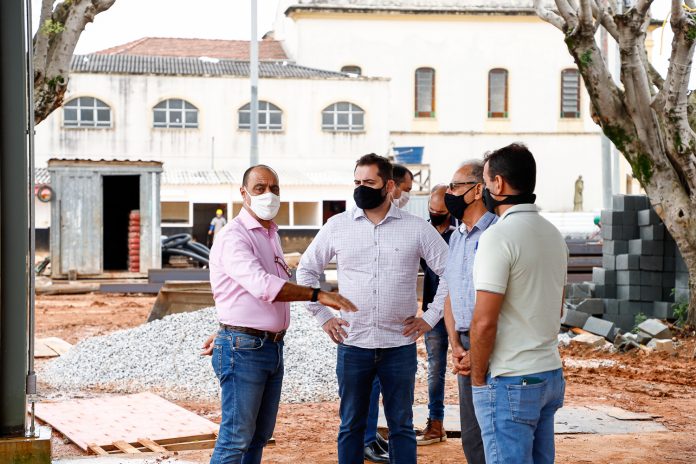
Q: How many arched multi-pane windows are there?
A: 4